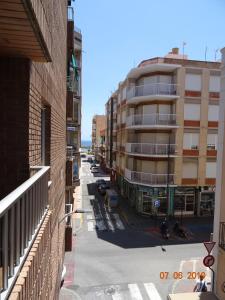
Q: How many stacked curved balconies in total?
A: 4